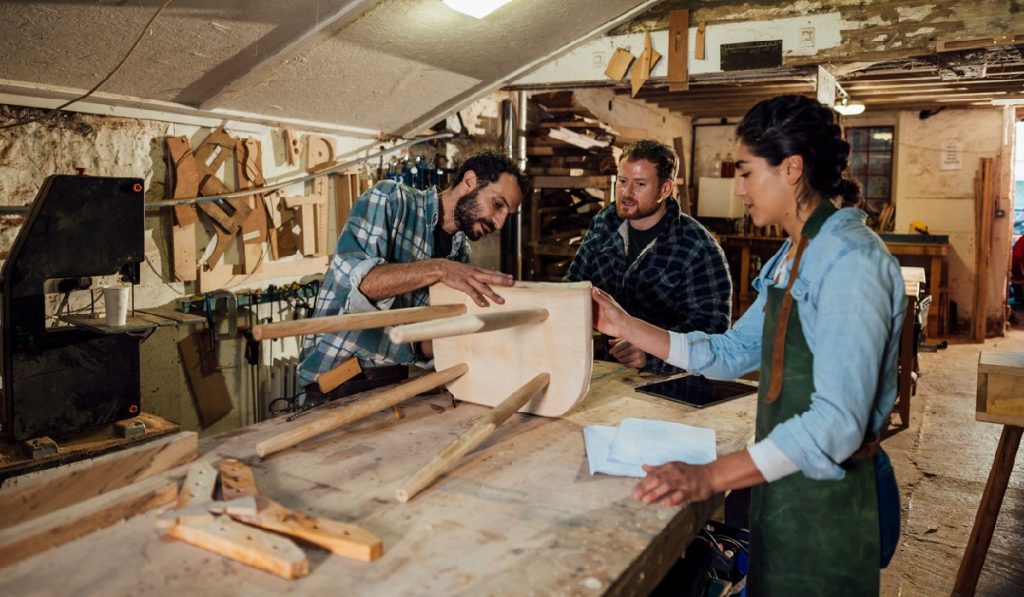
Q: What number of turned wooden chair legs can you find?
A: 4